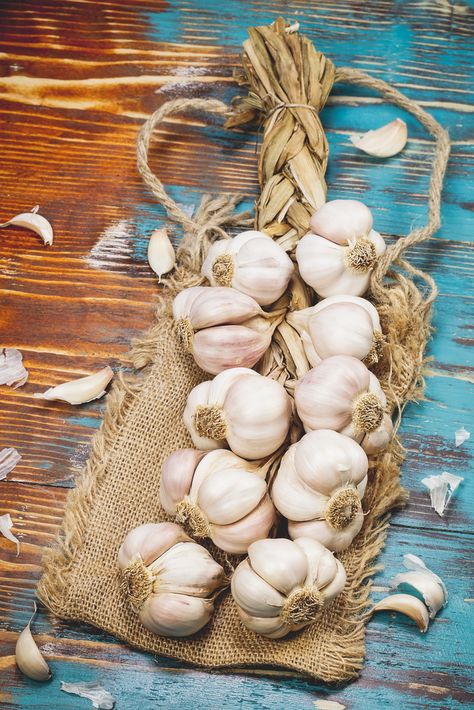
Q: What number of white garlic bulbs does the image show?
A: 10